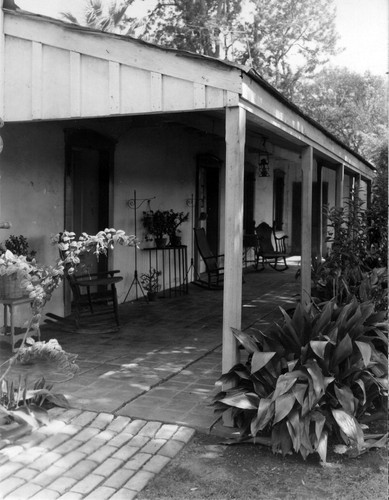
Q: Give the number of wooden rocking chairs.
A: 3